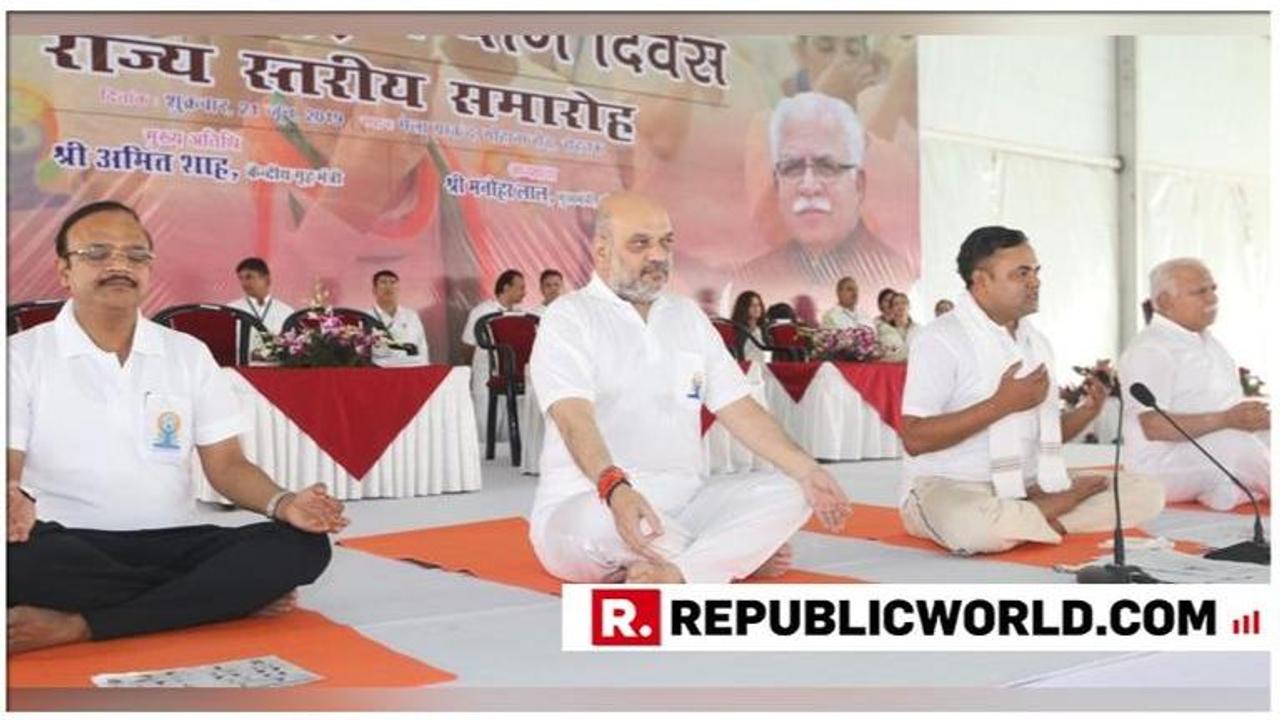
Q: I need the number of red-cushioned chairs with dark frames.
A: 6